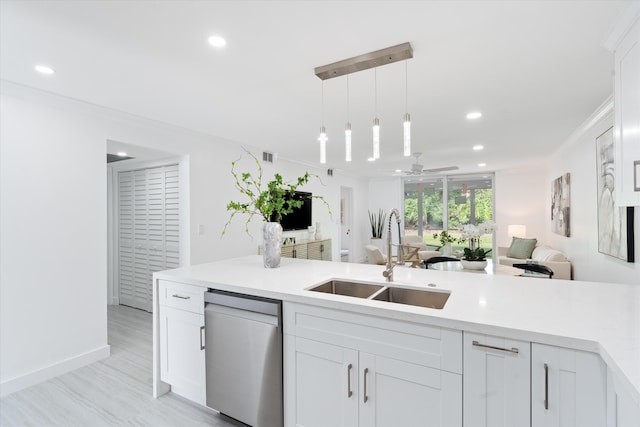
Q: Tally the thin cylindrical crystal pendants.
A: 4